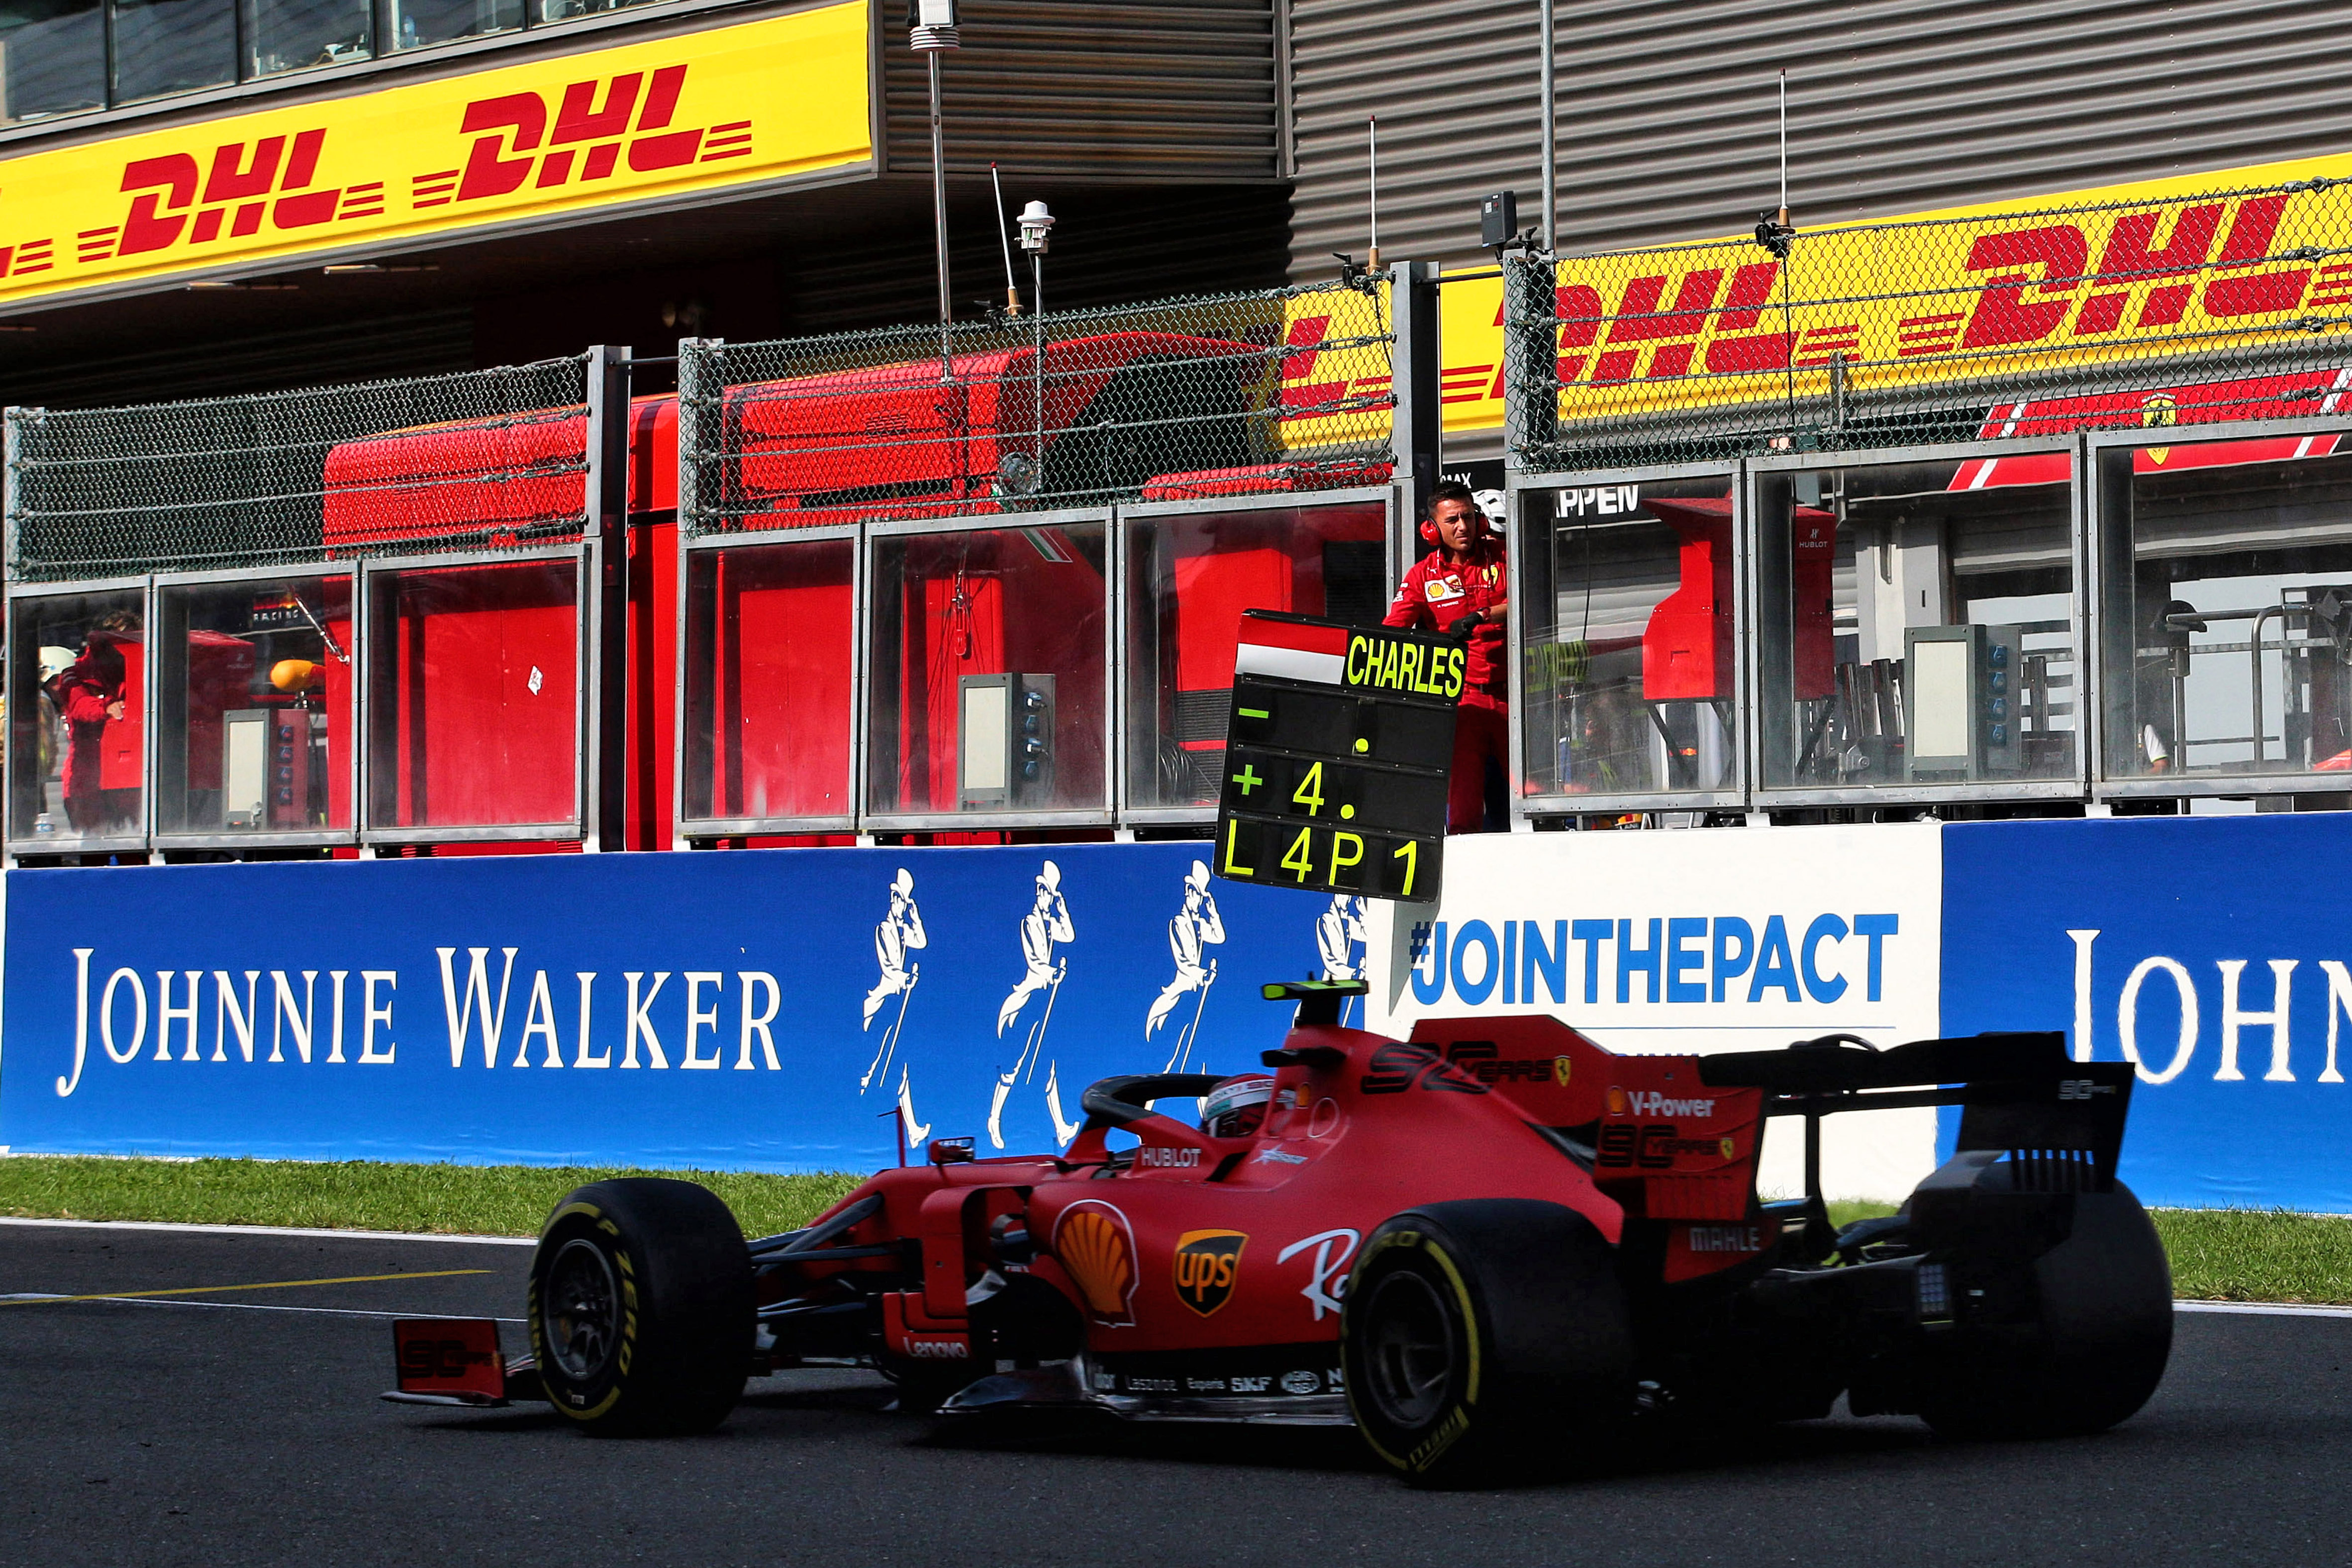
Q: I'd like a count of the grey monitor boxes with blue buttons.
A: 3